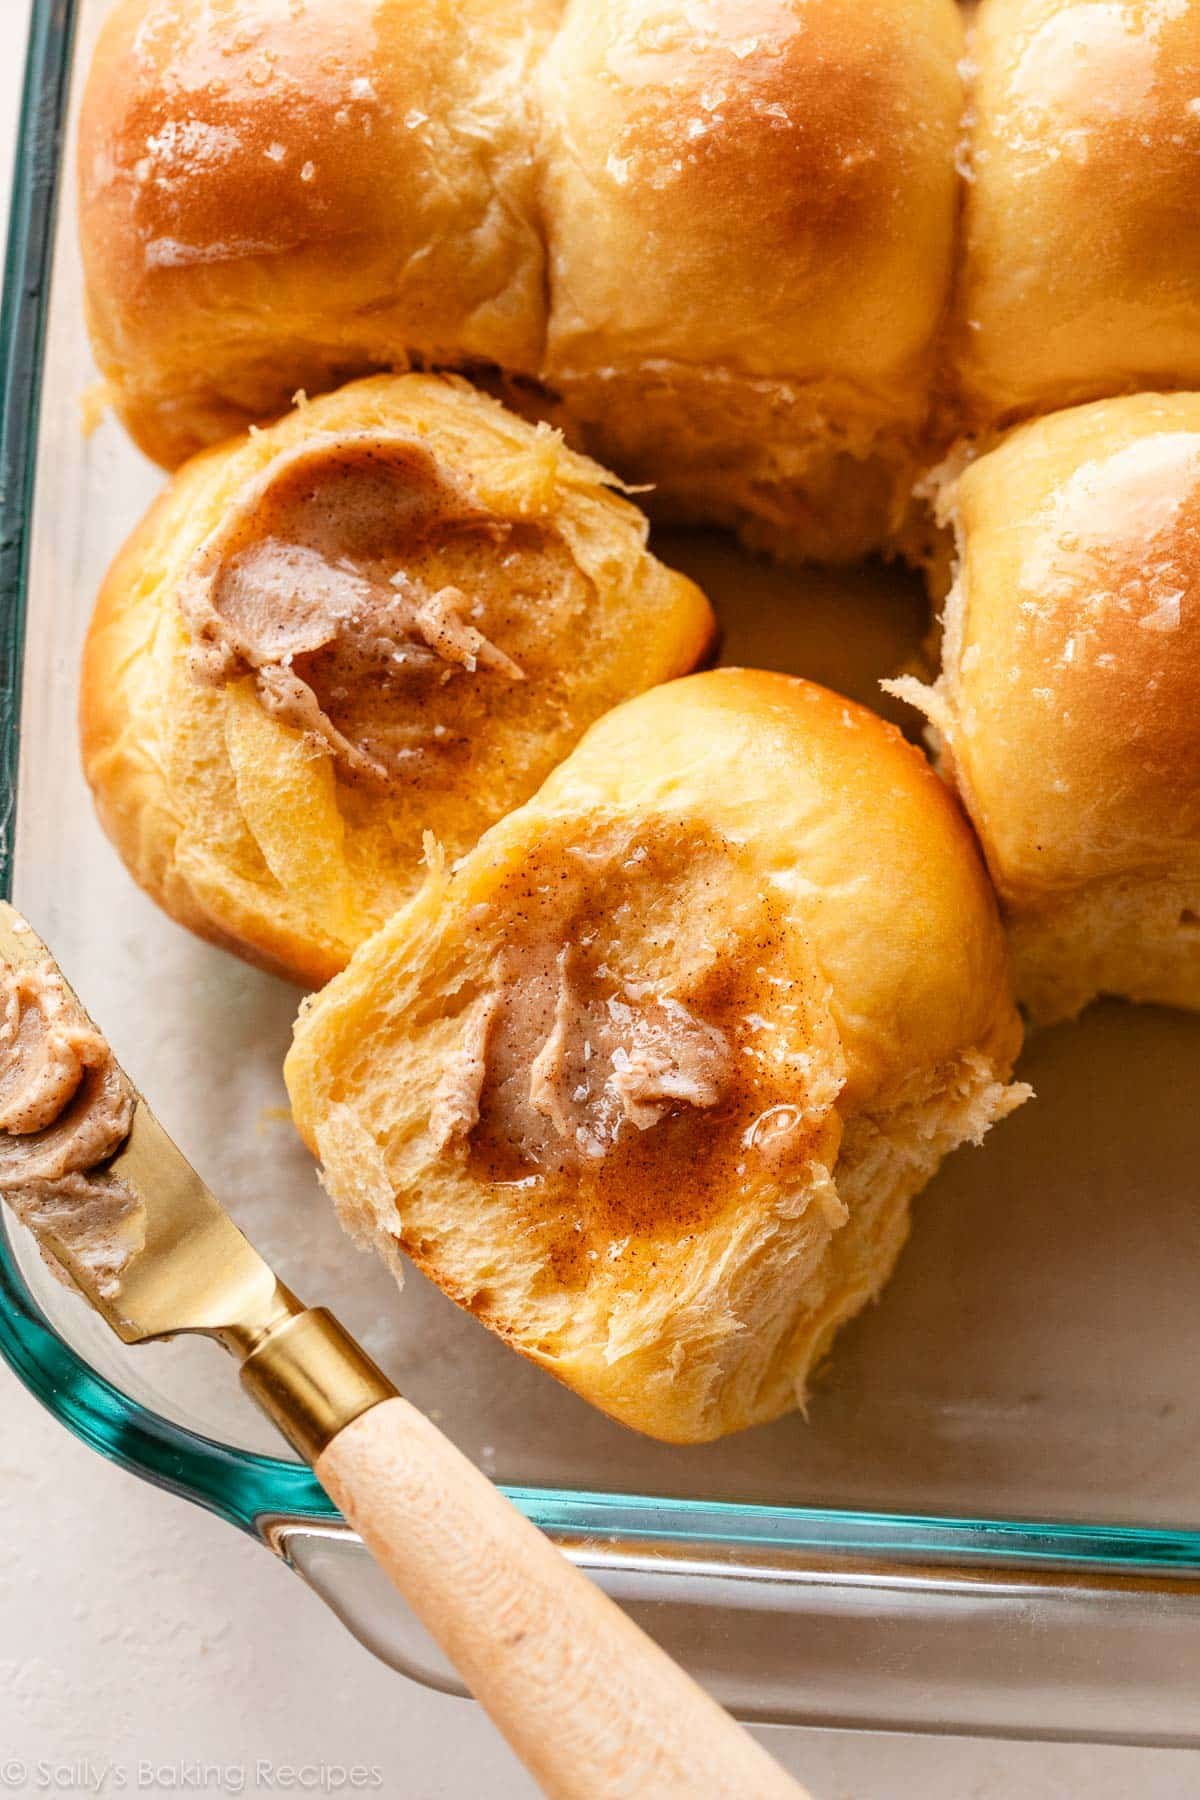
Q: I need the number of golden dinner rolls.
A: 6